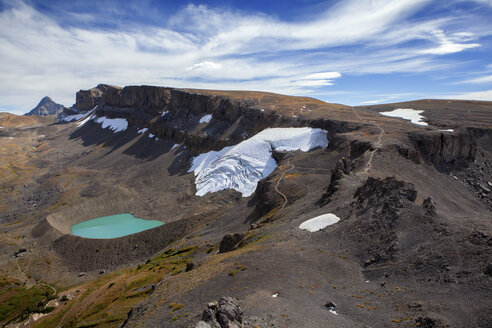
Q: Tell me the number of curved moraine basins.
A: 1